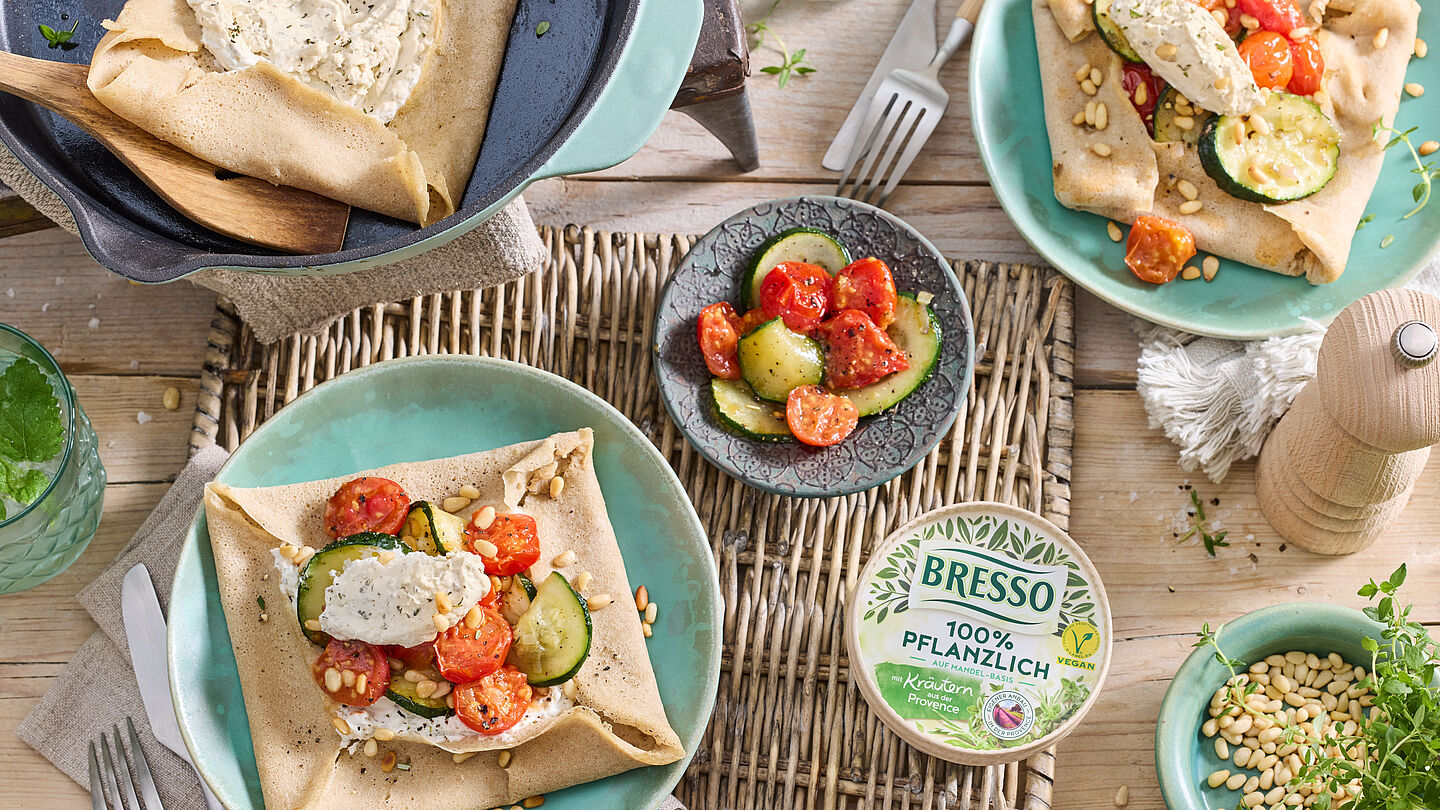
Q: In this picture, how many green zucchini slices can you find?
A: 12